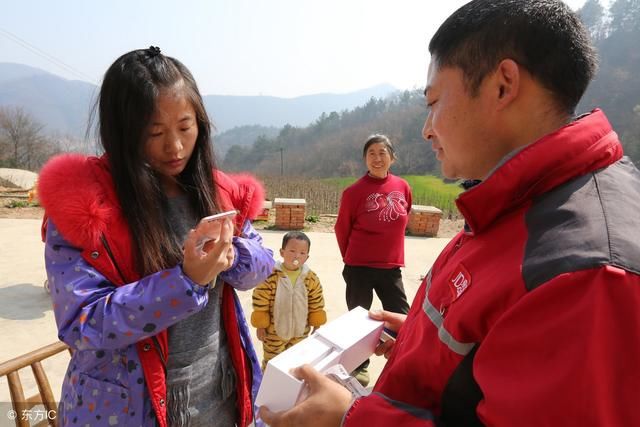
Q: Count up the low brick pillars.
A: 2